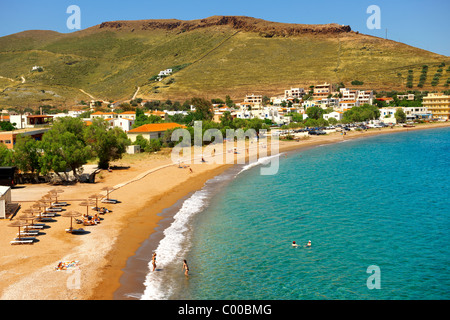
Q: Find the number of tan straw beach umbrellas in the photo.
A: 11